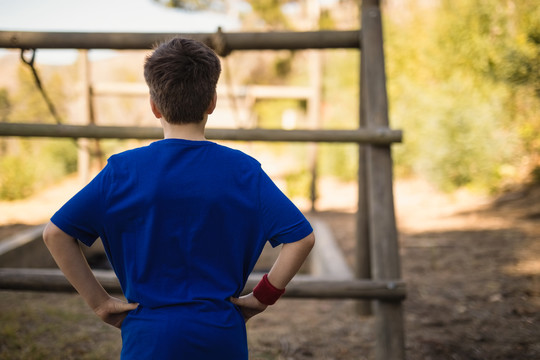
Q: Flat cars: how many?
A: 0